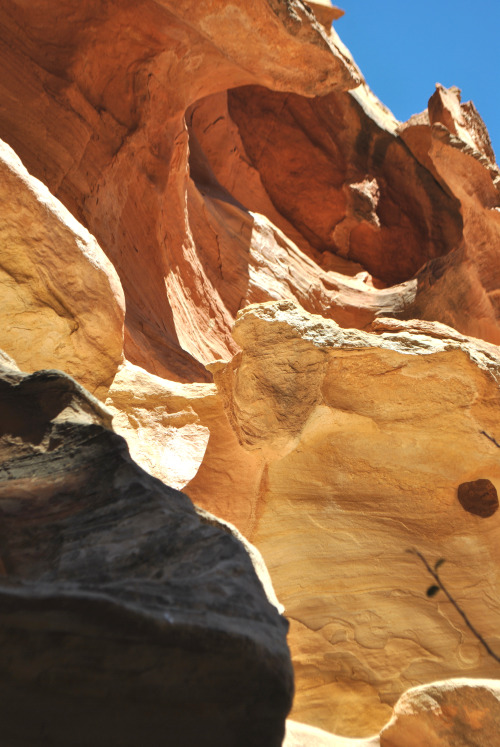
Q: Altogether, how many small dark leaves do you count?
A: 2